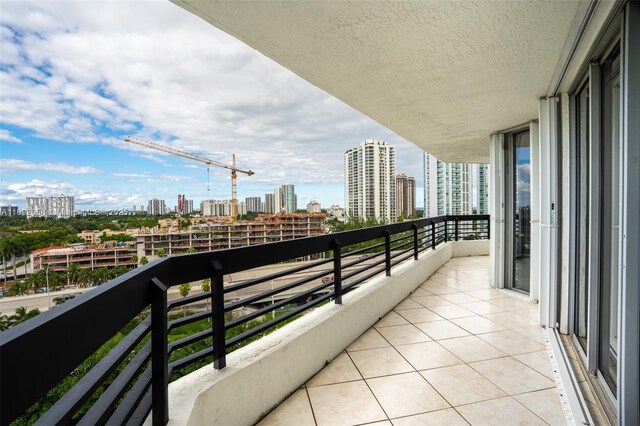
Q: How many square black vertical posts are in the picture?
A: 9